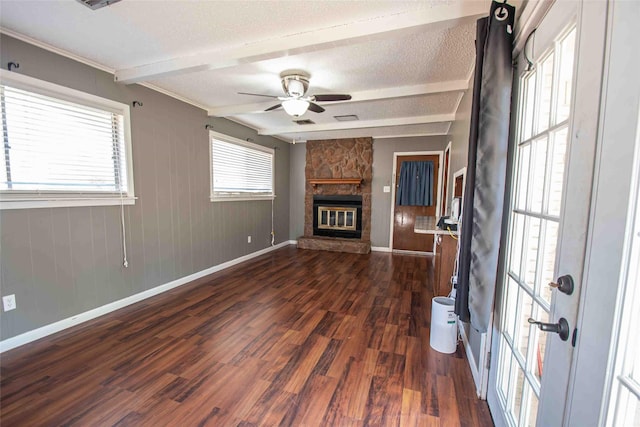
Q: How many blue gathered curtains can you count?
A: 1